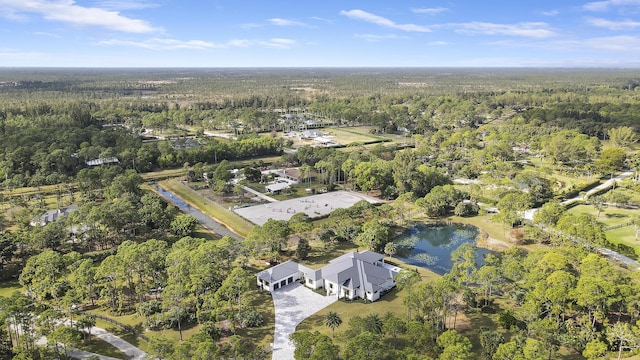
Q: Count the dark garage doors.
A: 3